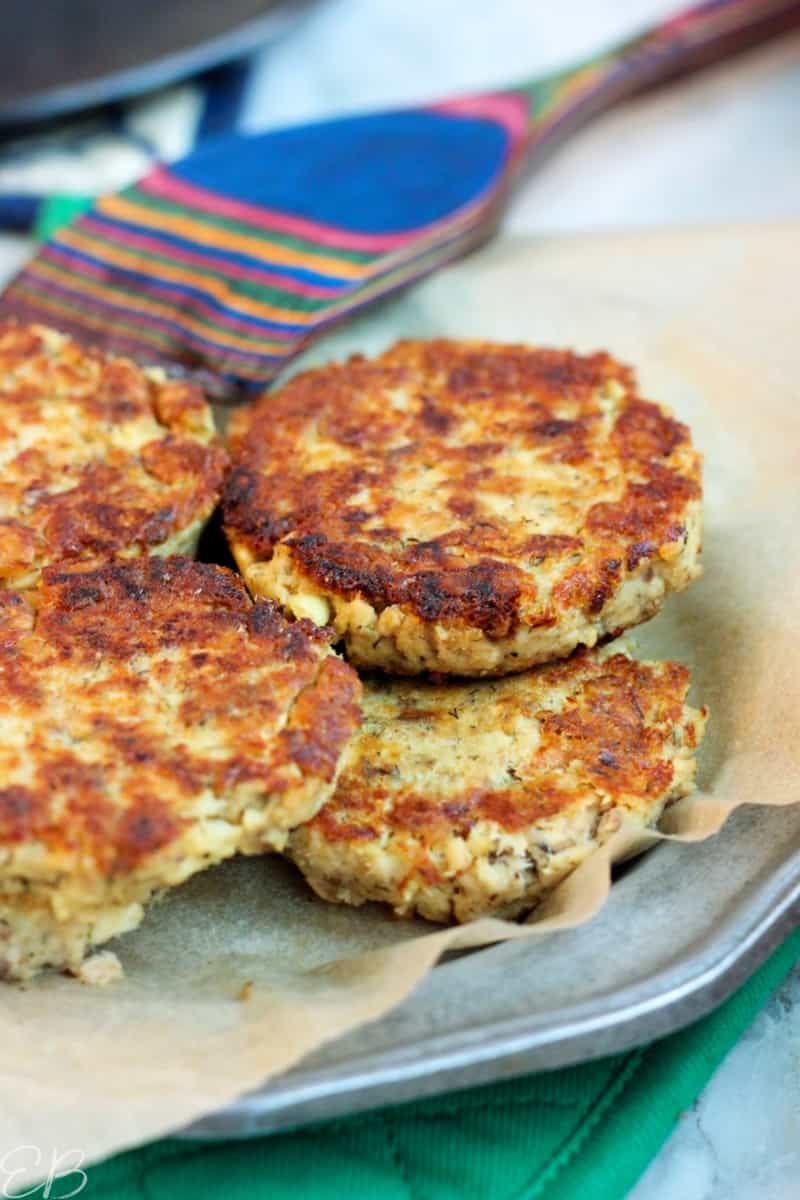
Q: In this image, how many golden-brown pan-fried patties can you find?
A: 4